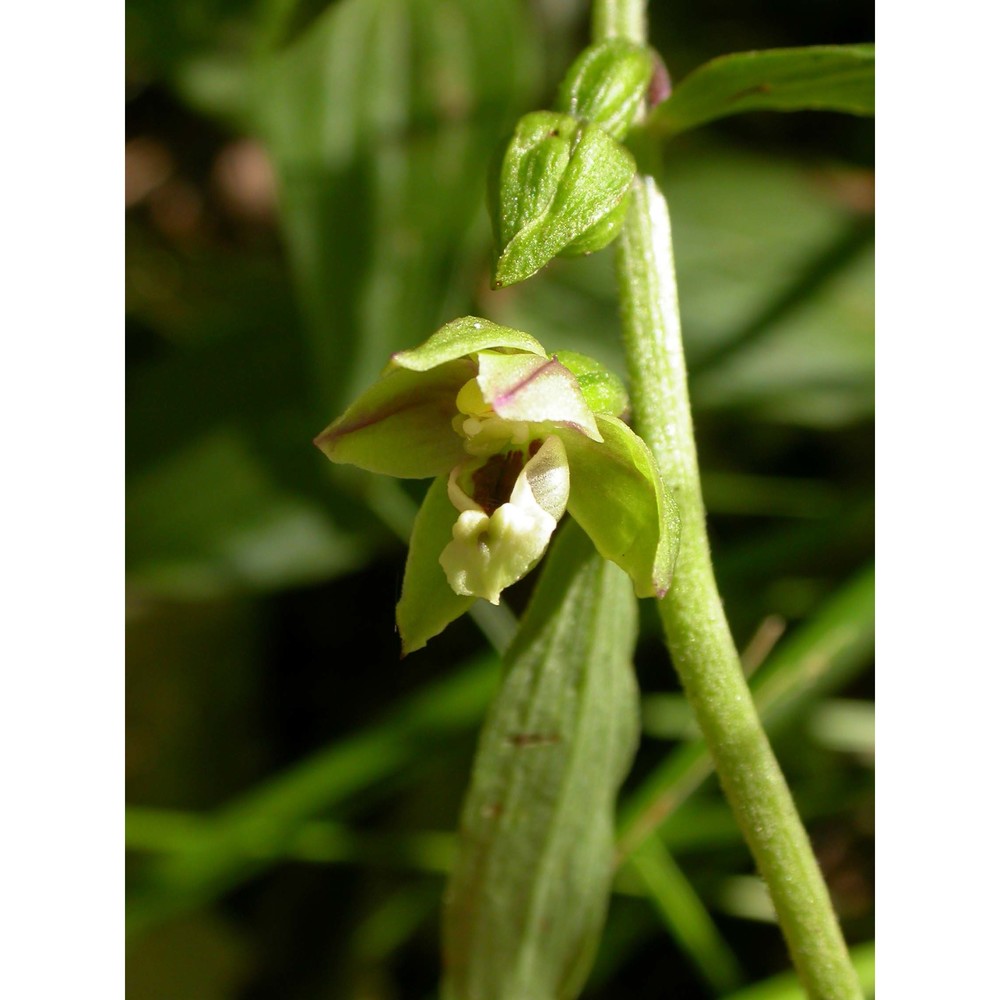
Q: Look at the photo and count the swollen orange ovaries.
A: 0